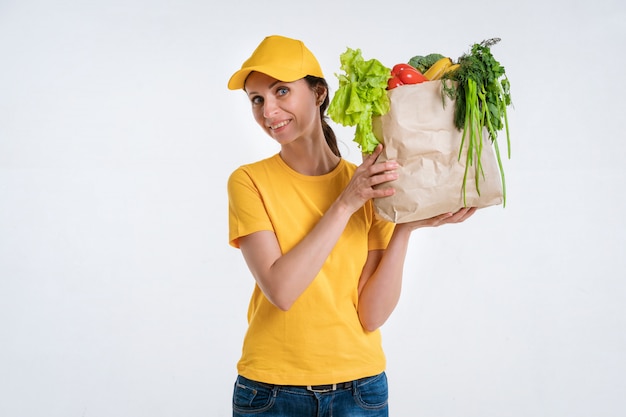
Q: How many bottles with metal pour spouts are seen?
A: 0